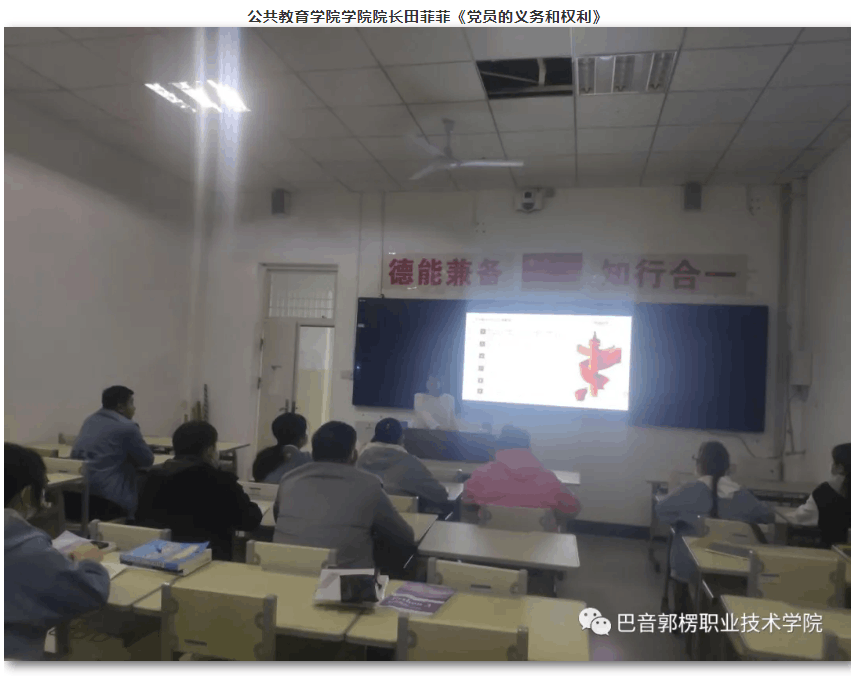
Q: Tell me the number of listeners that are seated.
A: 9